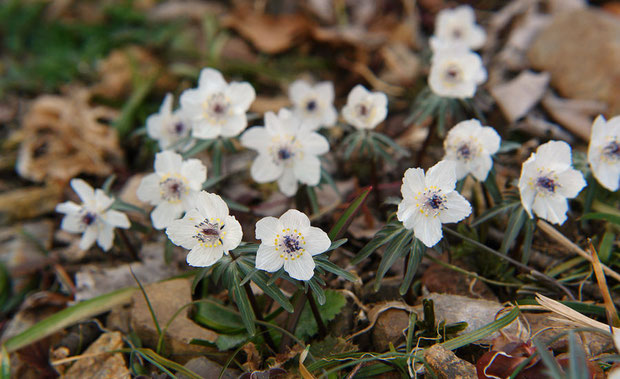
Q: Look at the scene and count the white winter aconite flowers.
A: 15